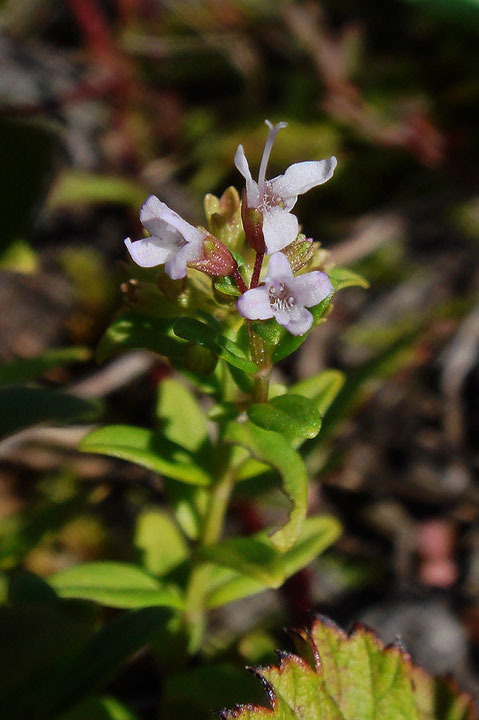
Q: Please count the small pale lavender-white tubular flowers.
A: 3